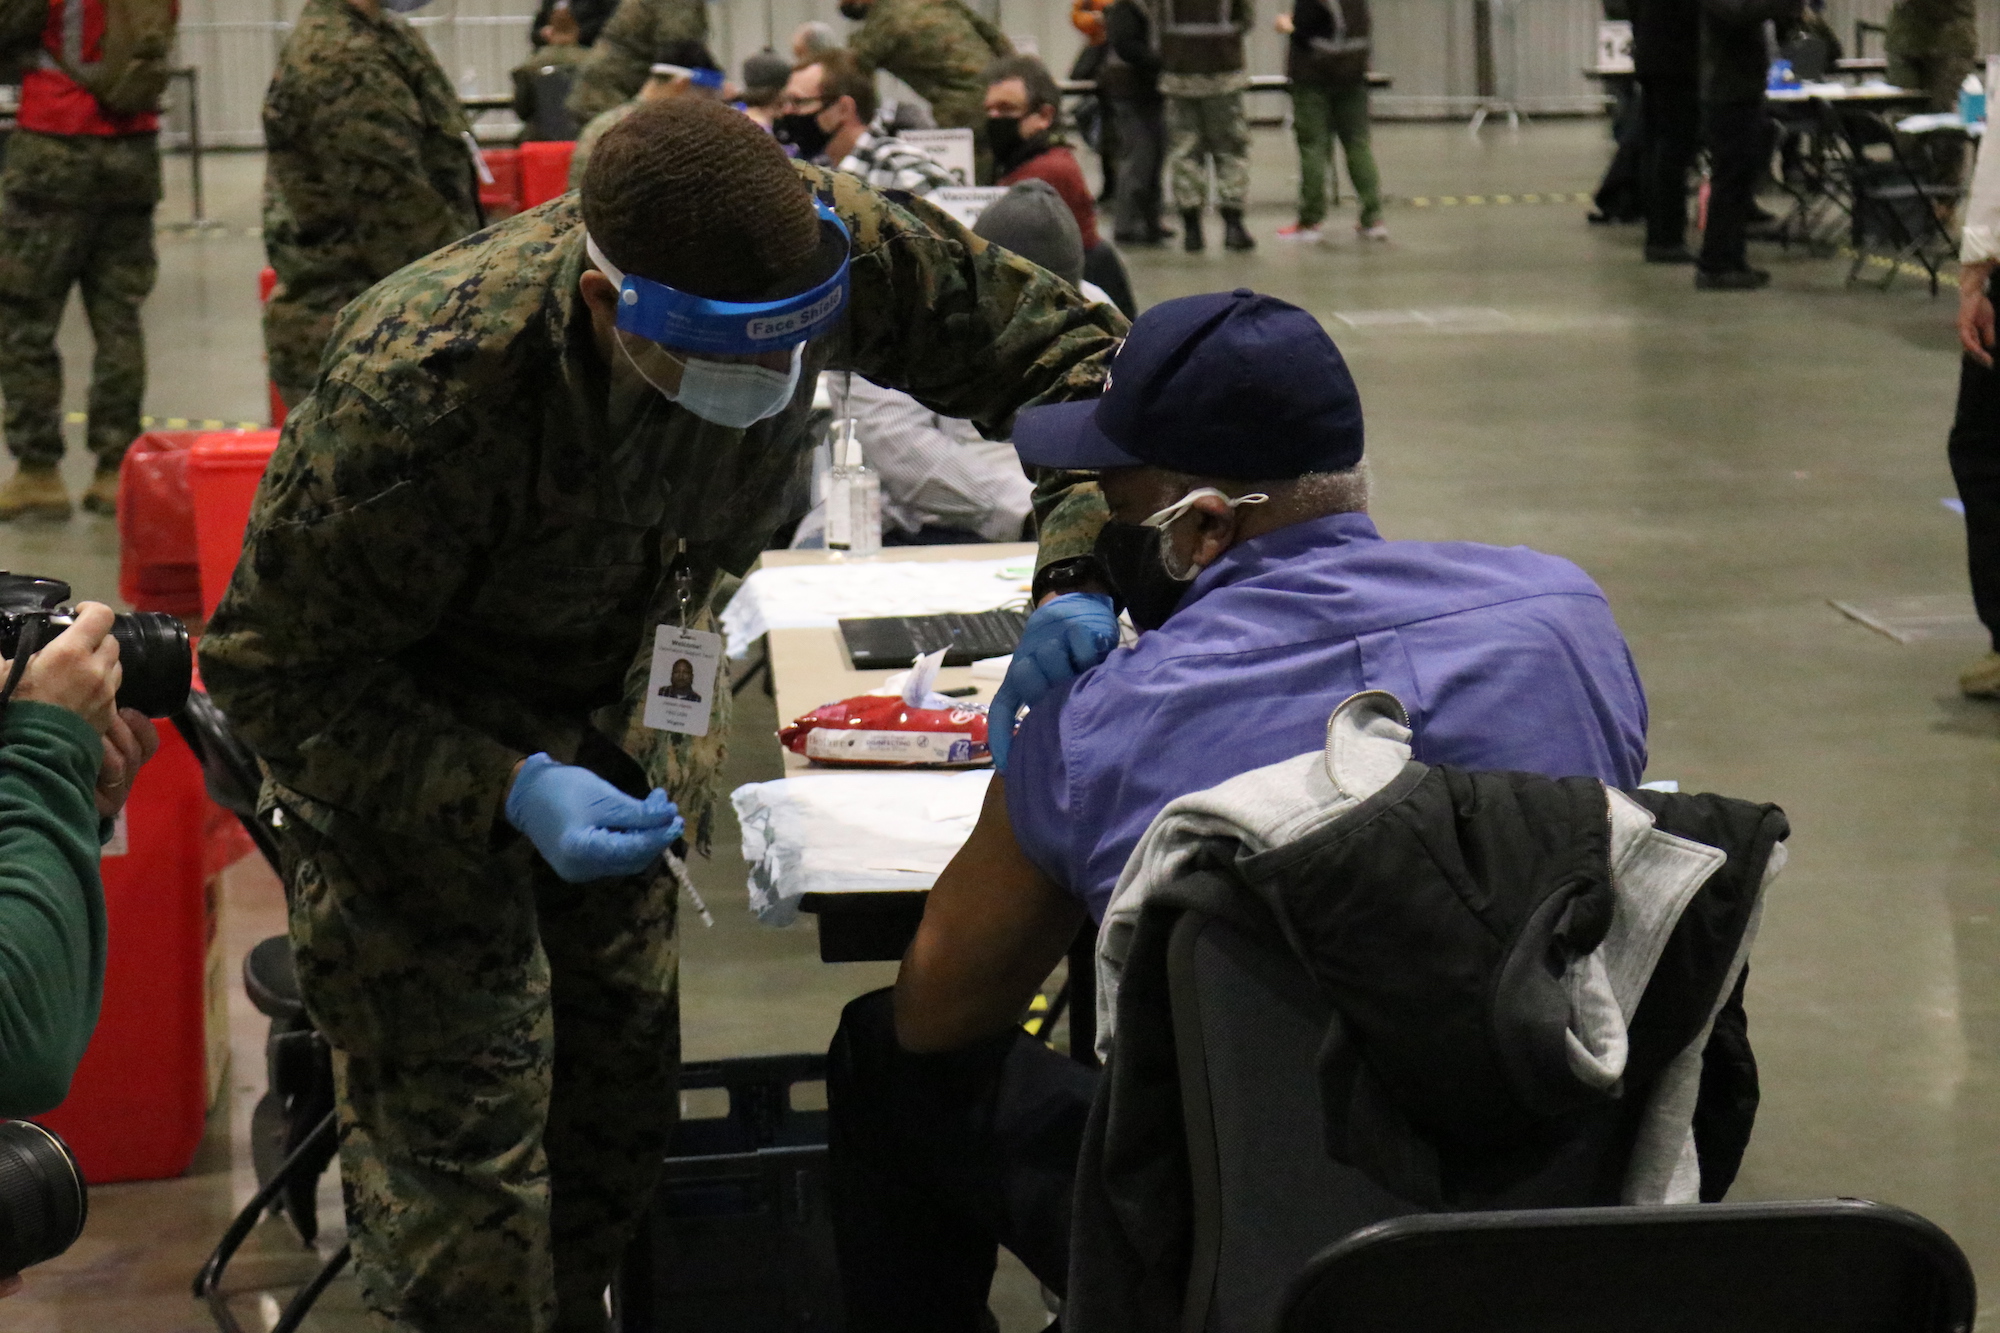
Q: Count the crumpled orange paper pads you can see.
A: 0